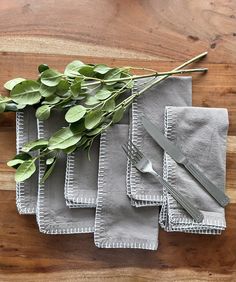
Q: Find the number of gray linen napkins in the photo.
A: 6